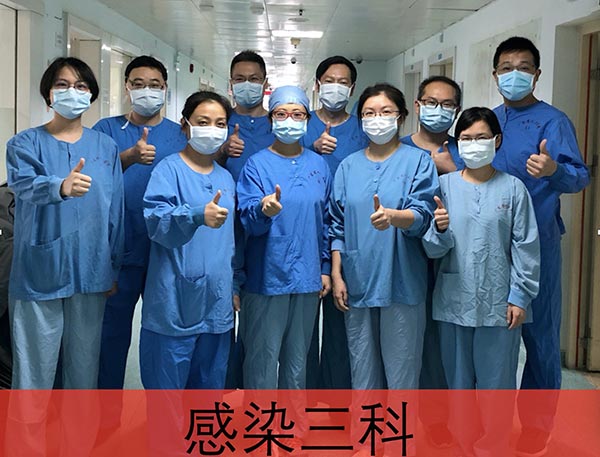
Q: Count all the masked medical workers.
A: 10